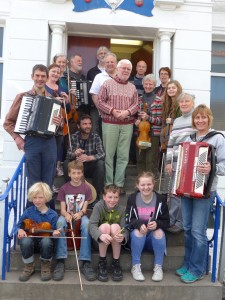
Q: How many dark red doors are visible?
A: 1